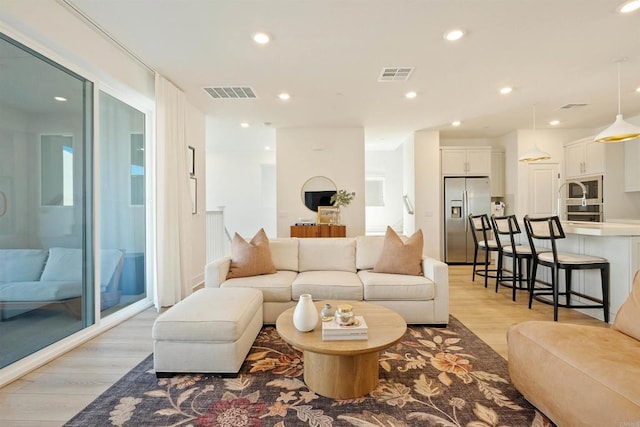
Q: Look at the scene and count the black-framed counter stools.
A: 3